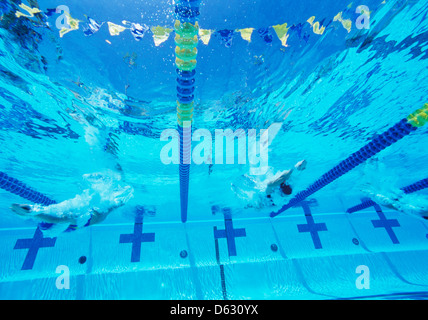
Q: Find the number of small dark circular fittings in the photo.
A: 4